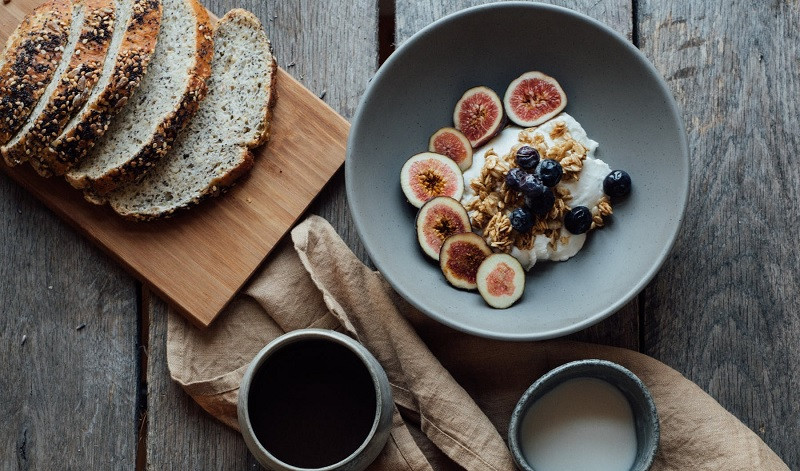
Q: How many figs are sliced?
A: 7